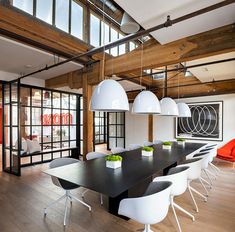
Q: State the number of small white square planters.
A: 4